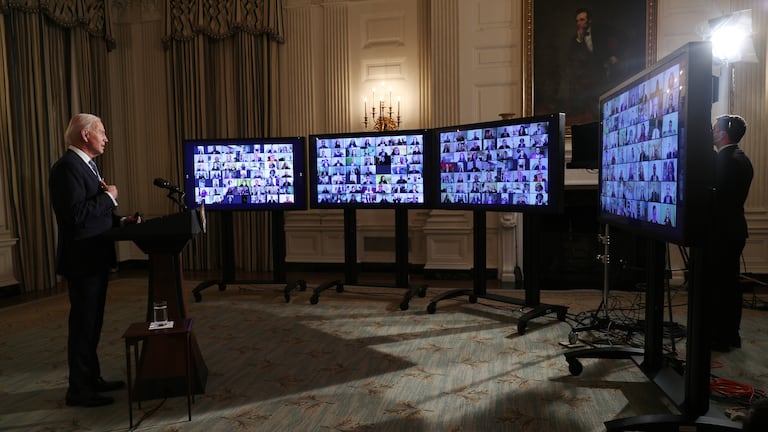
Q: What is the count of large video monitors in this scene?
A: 4